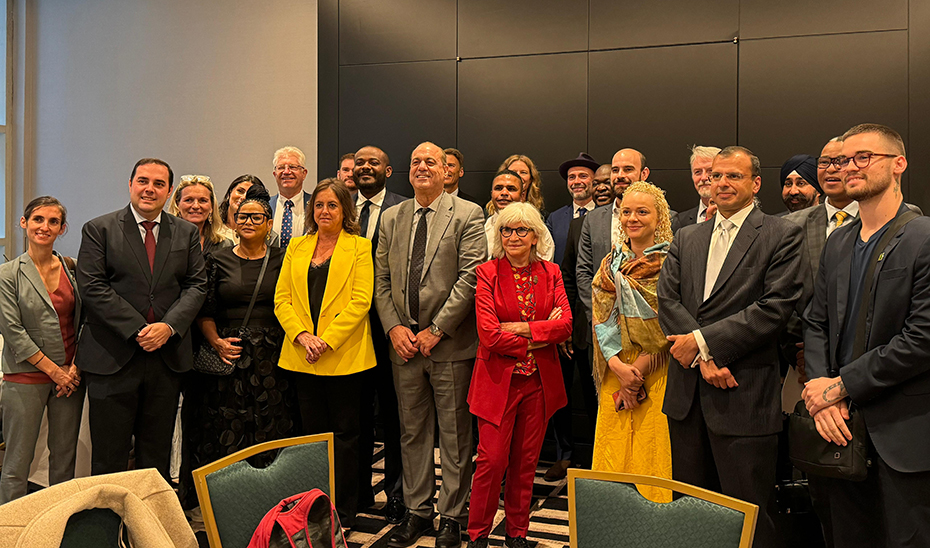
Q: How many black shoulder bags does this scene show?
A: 2